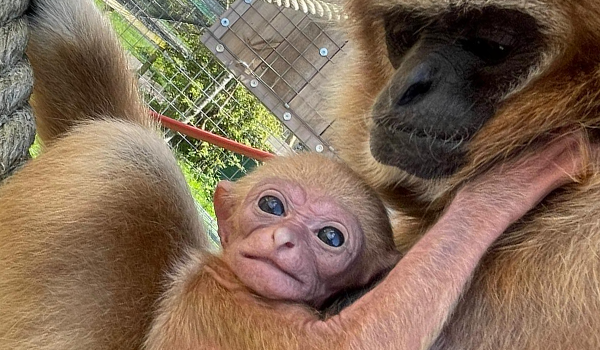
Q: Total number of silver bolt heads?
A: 7